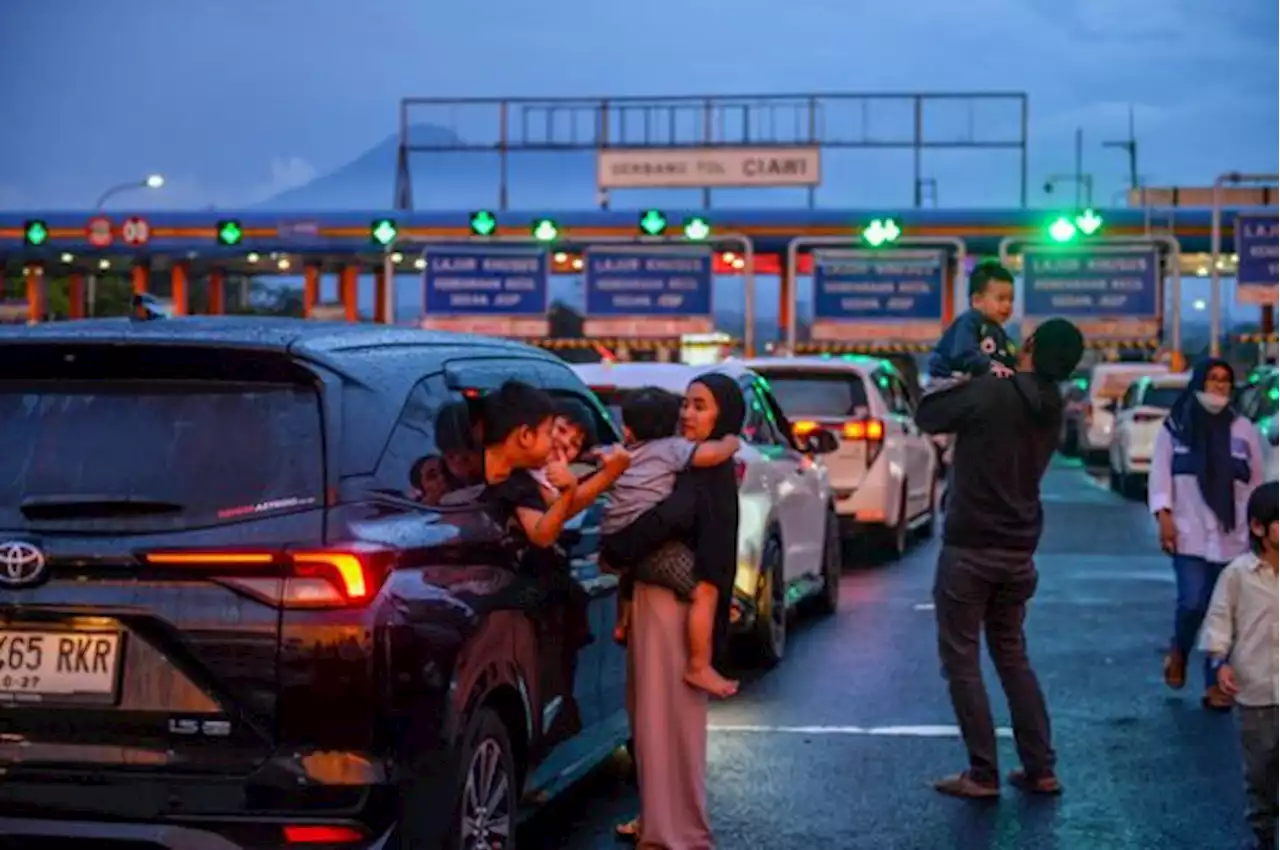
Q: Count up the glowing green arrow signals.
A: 11